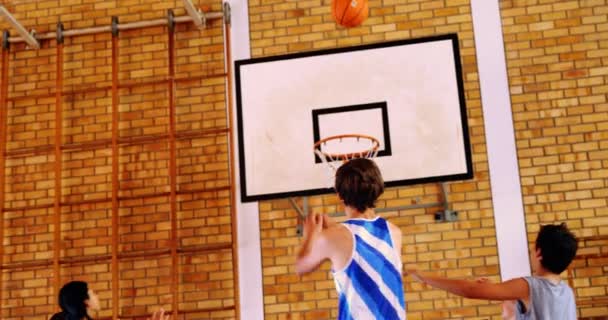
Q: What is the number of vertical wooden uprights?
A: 5